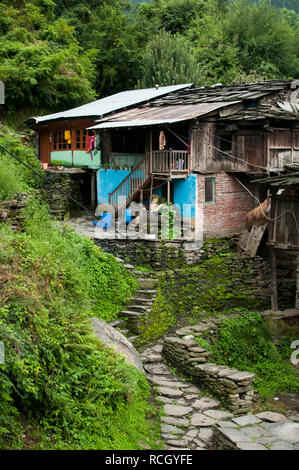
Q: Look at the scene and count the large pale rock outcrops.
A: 1